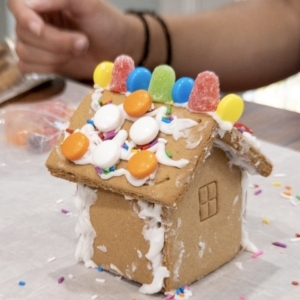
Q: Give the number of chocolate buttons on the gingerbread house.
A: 10